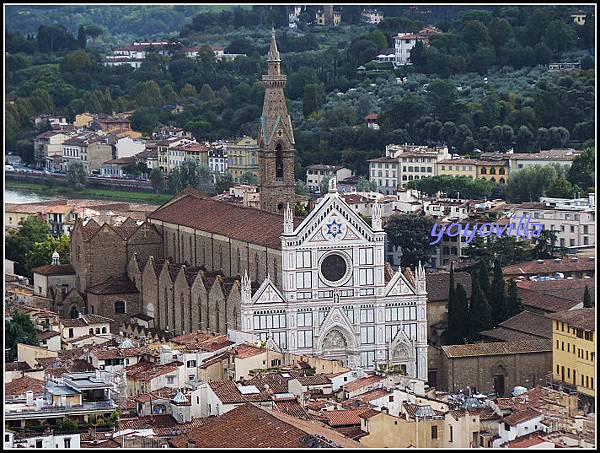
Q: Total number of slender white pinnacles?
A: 4